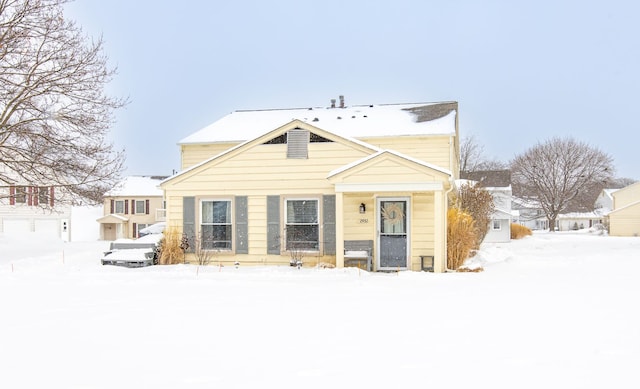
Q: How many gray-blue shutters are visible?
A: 4